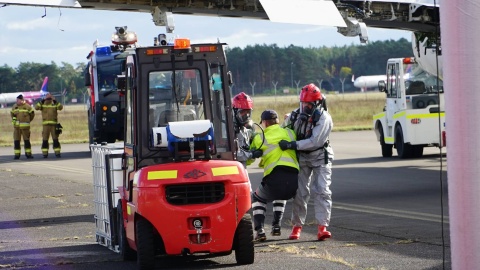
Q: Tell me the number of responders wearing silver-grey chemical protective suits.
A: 2